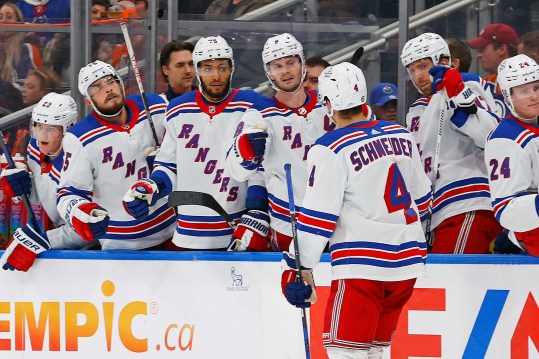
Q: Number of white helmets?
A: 7